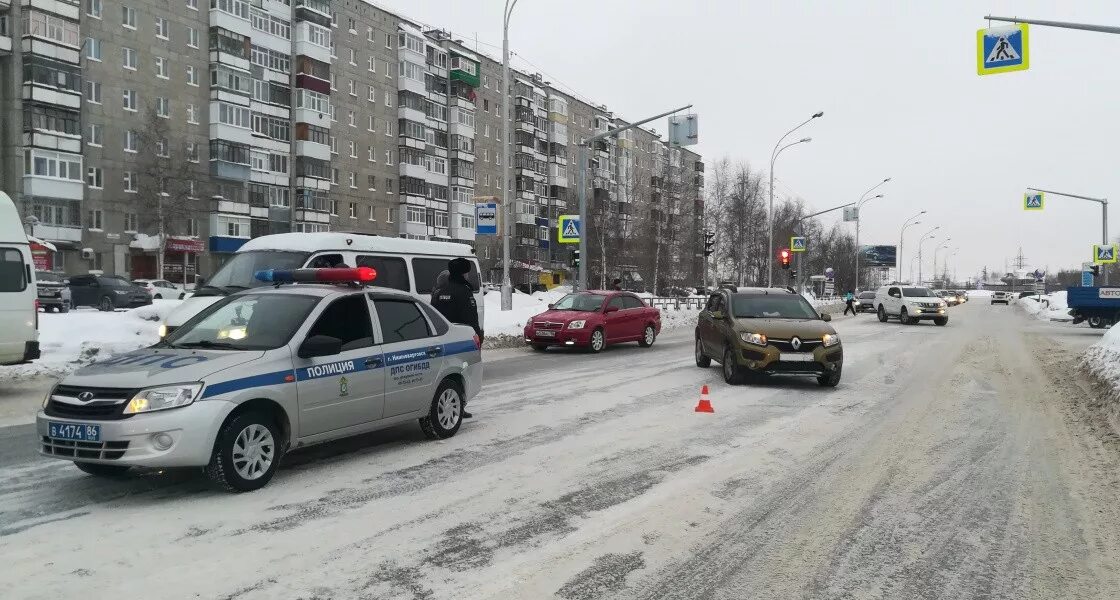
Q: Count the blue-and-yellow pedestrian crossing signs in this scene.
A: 5